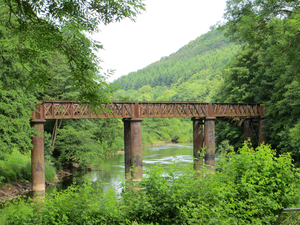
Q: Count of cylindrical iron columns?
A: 7